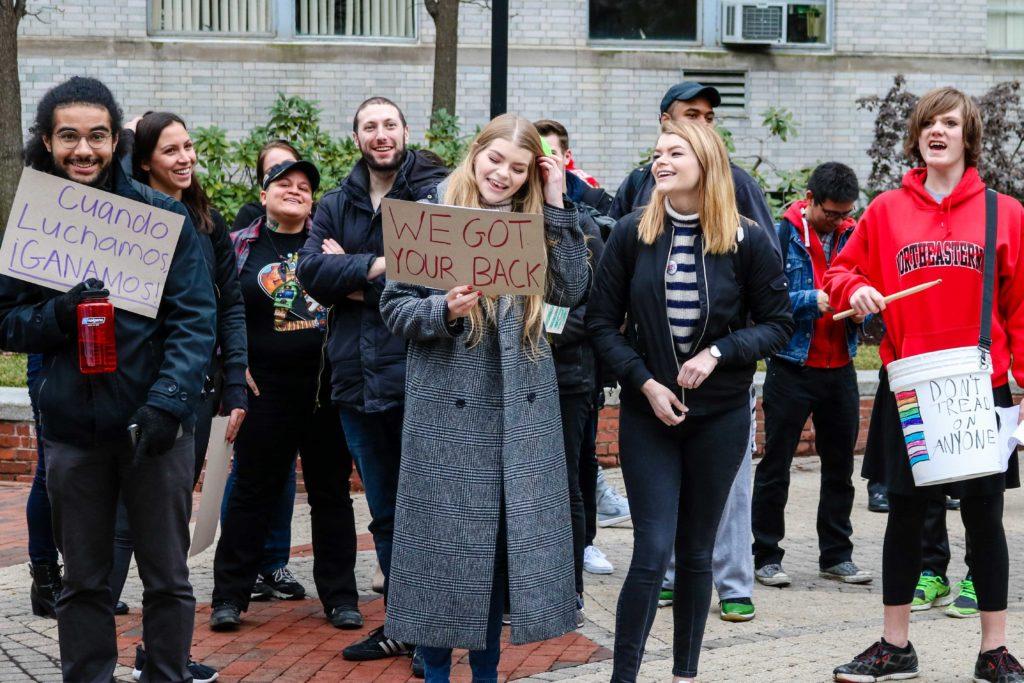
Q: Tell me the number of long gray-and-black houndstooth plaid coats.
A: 1